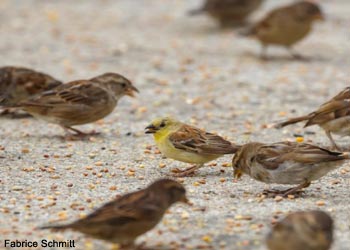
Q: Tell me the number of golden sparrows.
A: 1